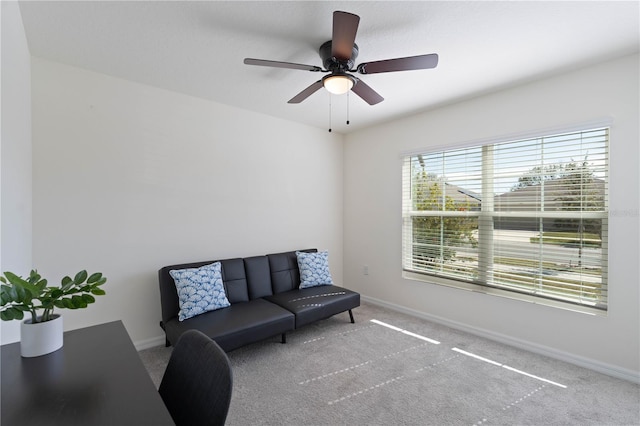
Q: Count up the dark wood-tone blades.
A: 5